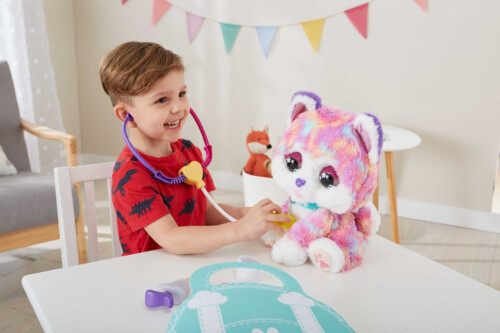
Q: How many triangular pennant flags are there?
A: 8